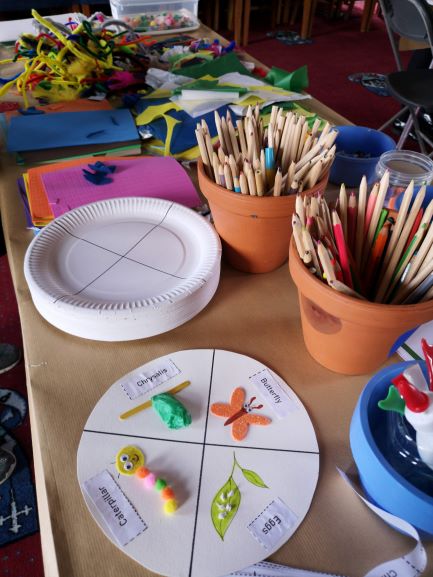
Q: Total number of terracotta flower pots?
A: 2